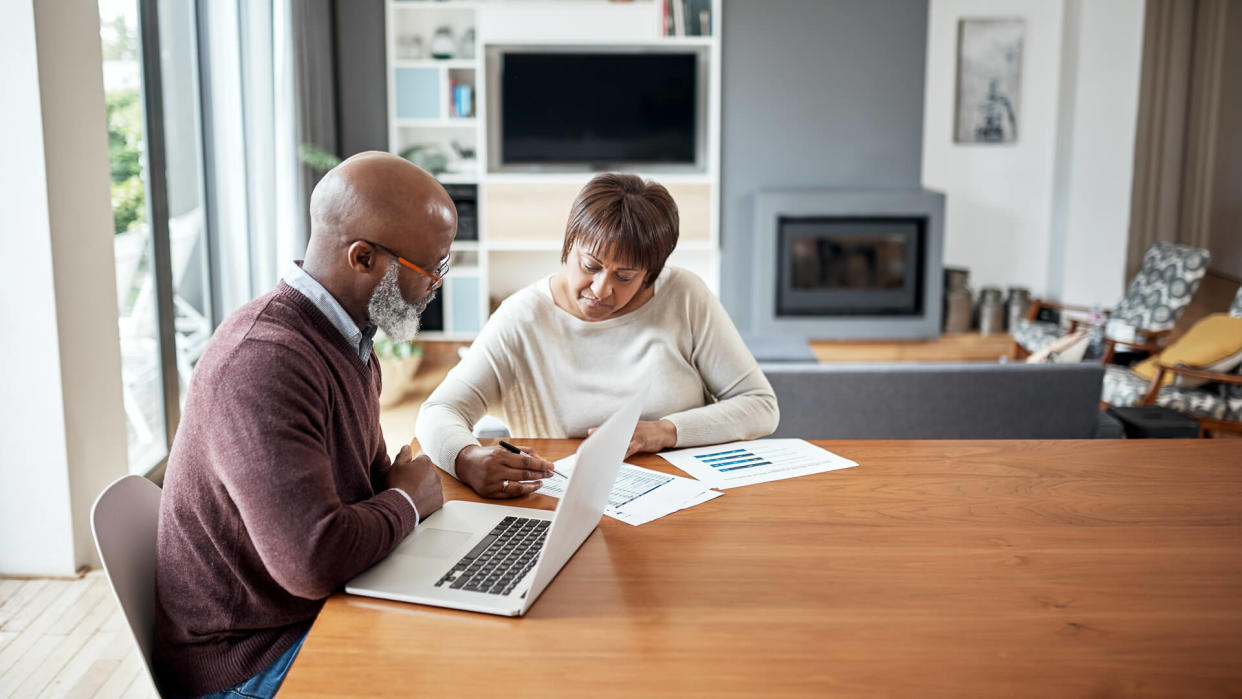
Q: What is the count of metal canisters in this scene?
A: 3